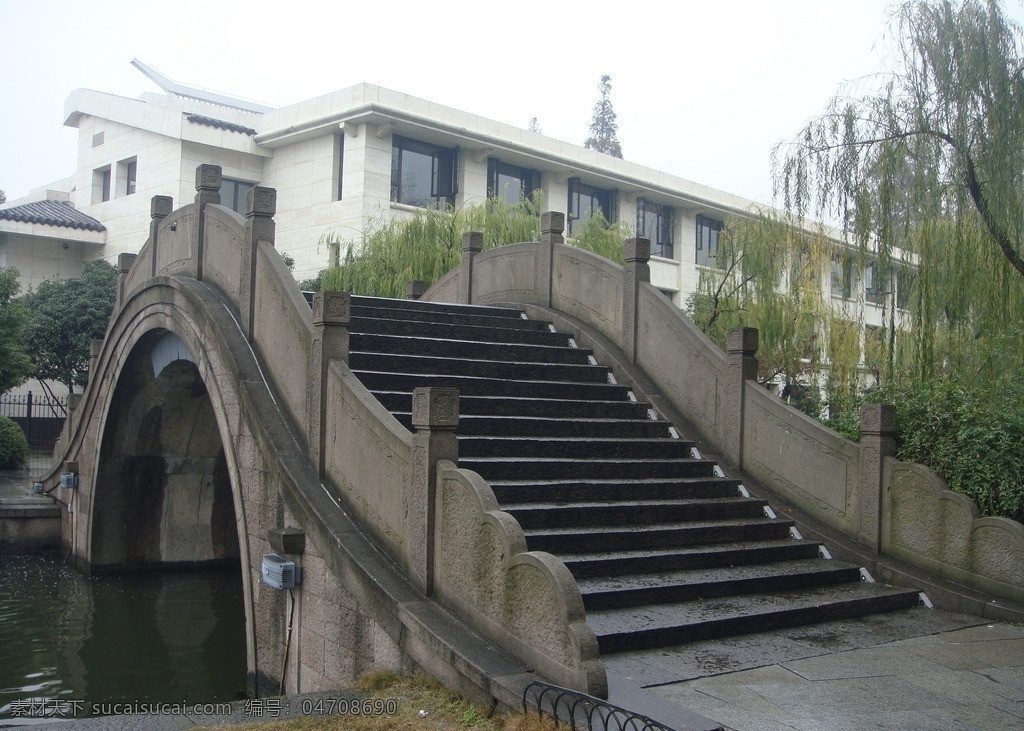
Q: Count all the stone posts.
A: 14